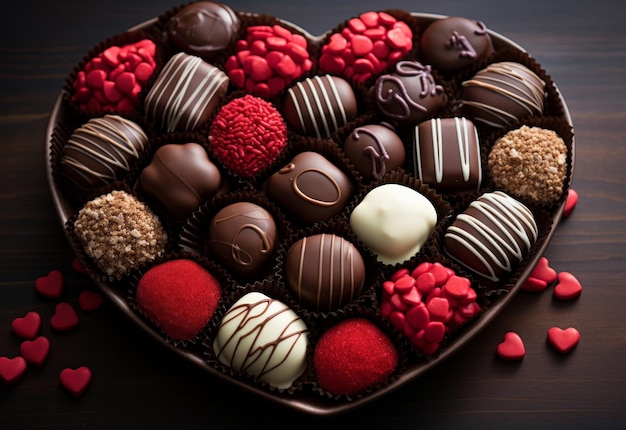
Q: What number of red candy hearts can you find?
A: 14